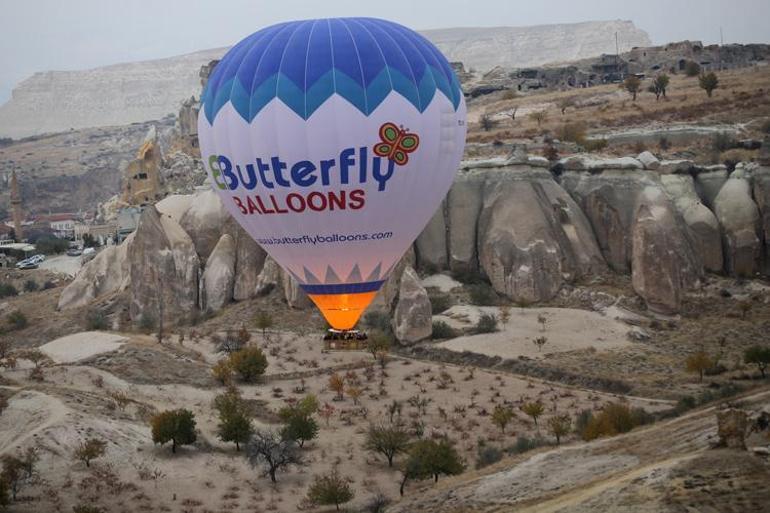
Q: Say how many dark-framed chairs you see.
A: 0